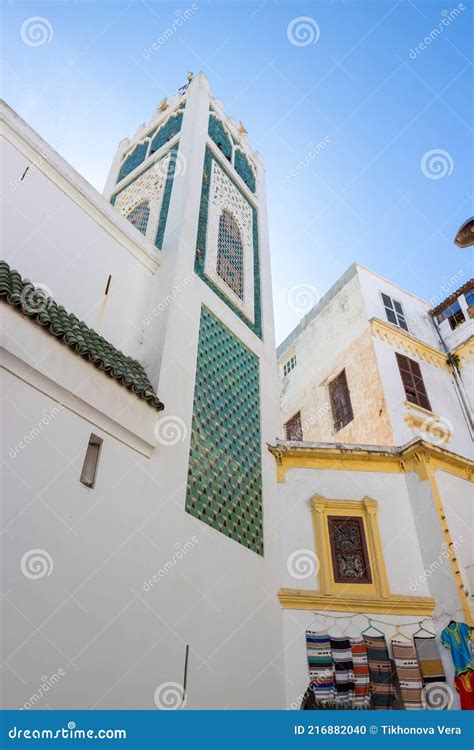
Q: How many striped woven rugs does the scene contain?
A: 6